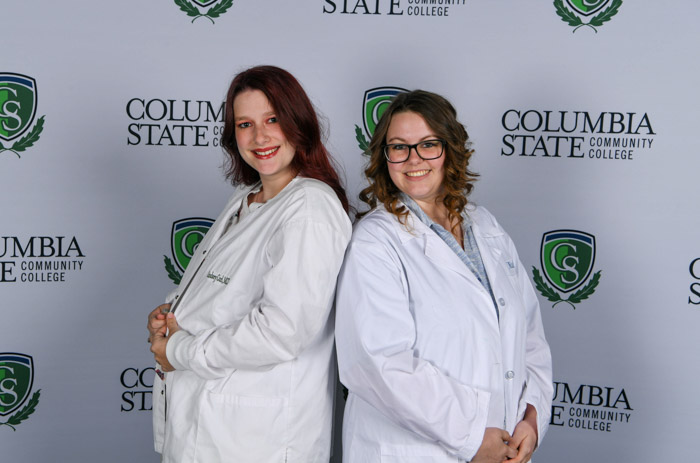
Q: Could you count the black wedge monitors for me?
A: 0